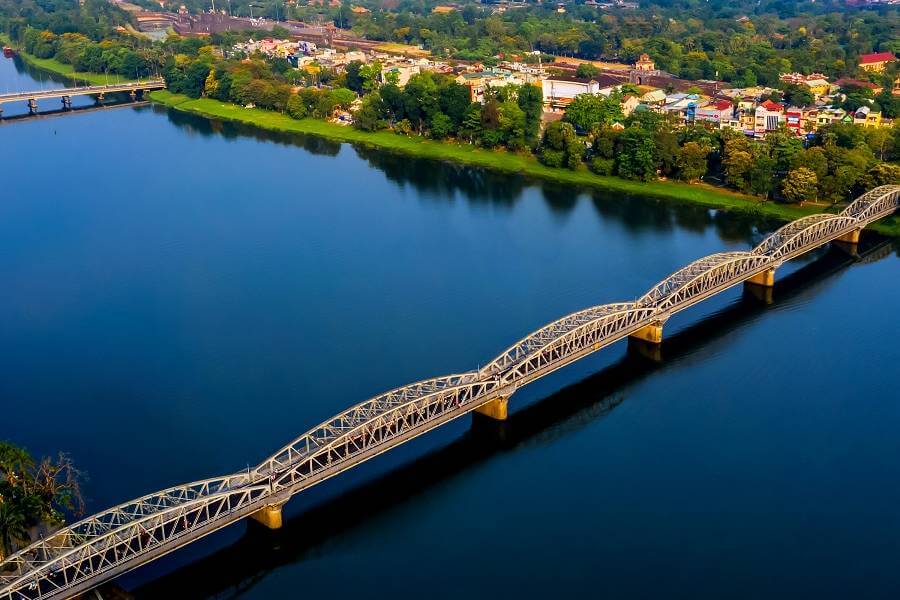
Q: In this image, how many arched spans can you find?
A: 6